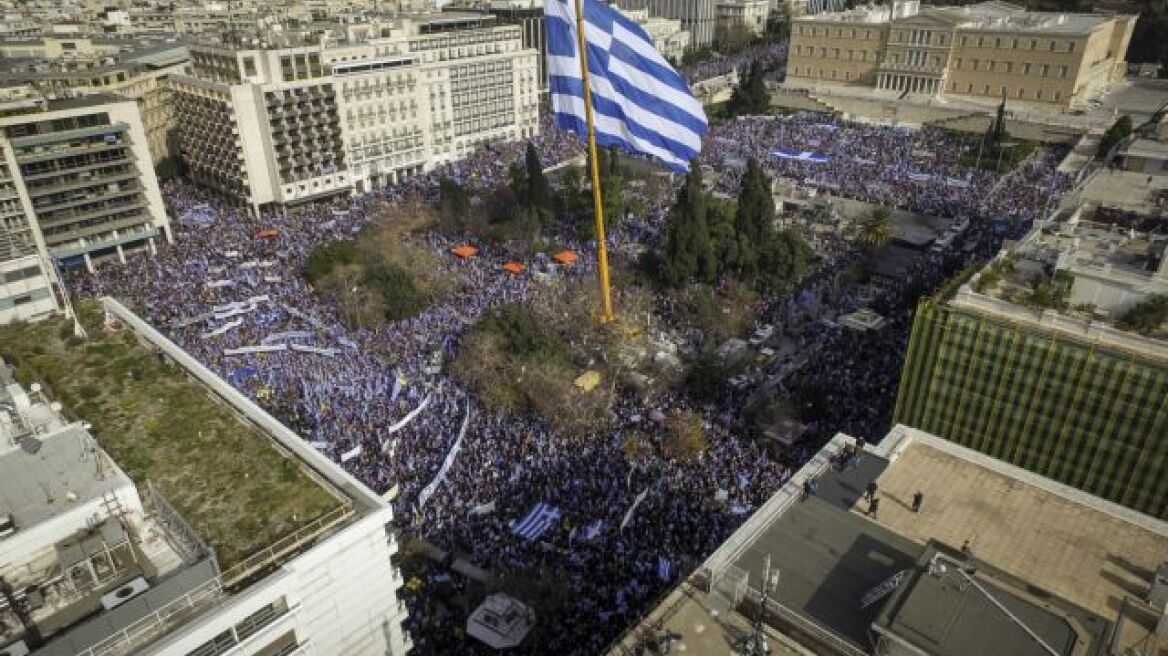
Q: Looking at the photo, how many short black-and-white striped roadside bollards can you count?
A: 0